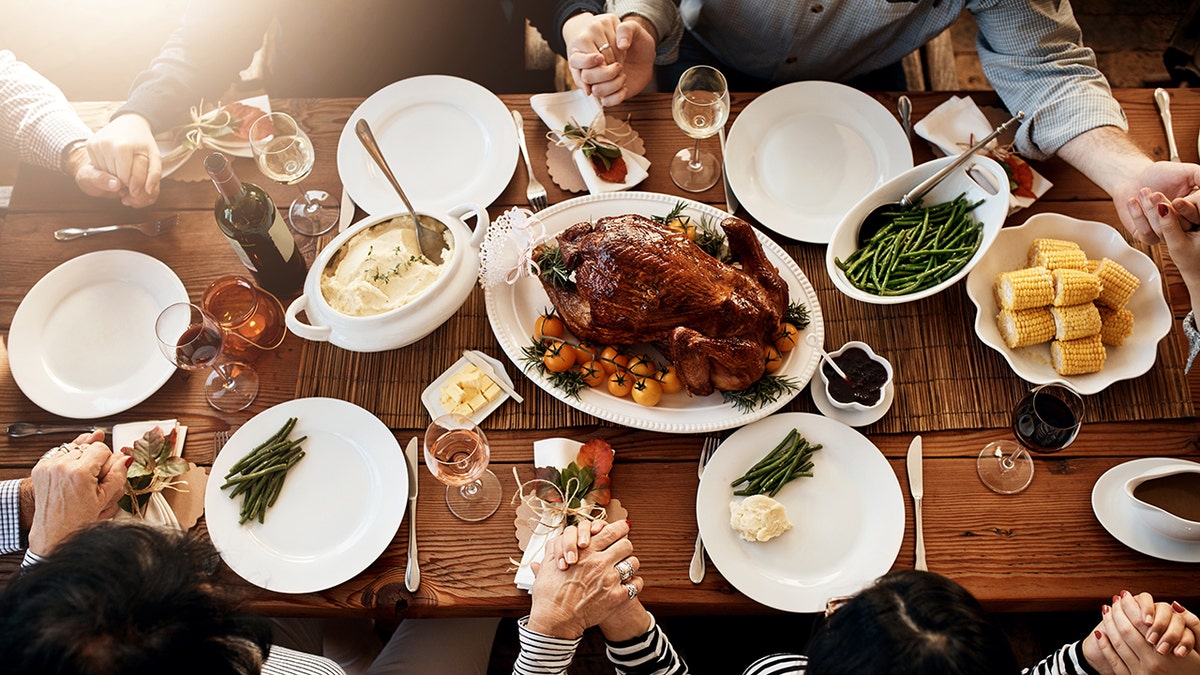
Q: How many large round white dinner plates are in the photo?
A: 5